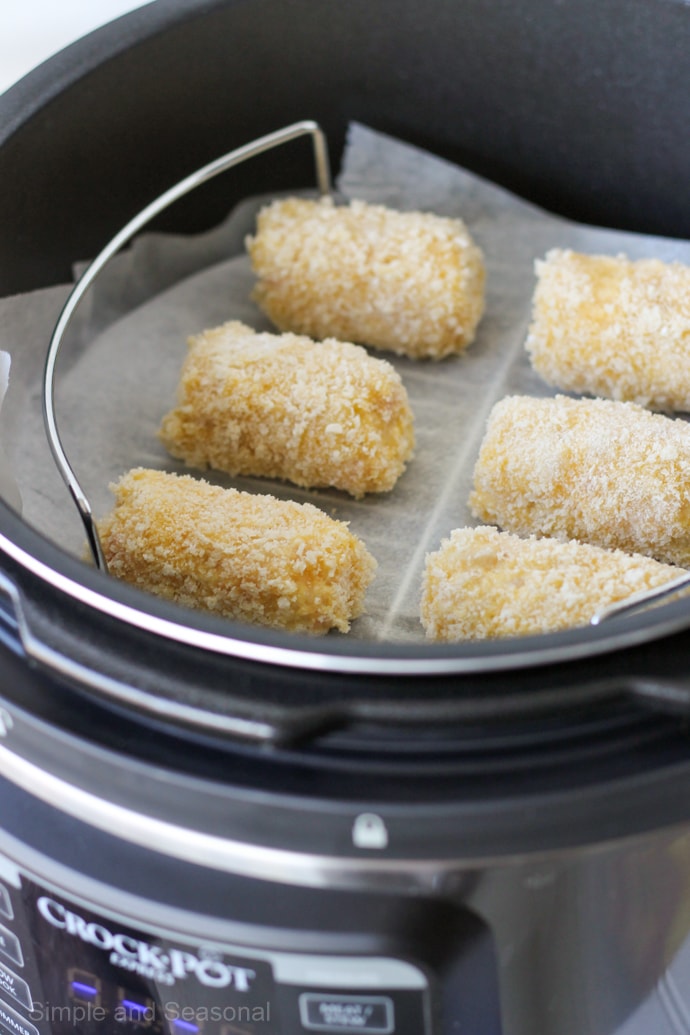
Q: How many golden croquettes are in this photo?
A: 6